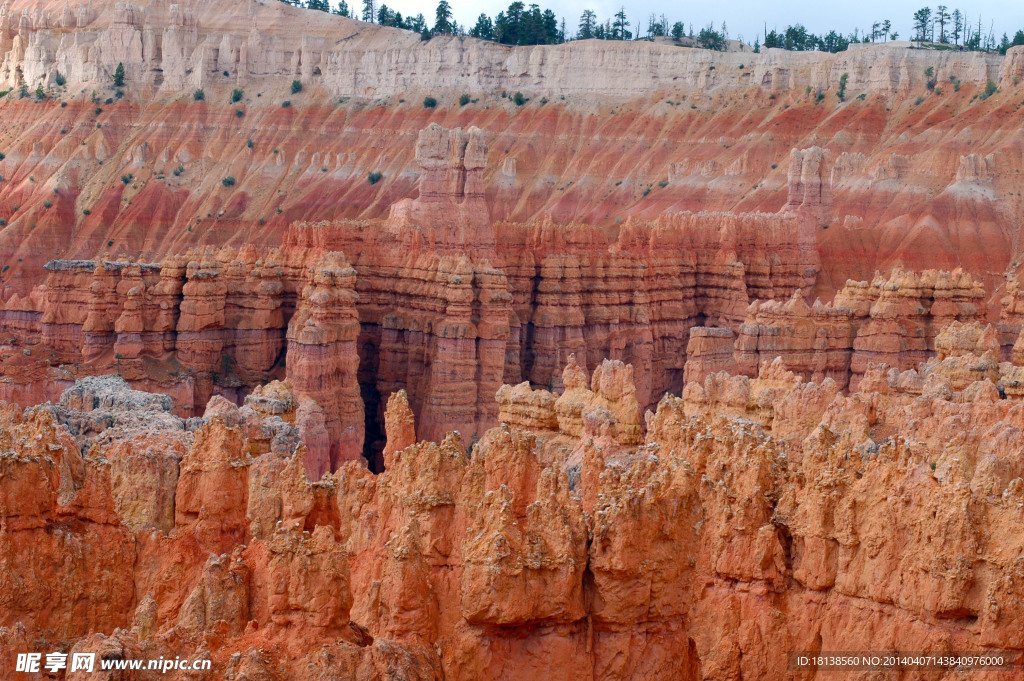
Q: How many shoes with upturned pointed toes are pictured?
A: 0